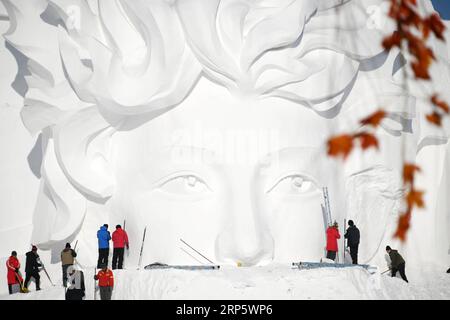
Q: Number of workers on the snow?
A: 10